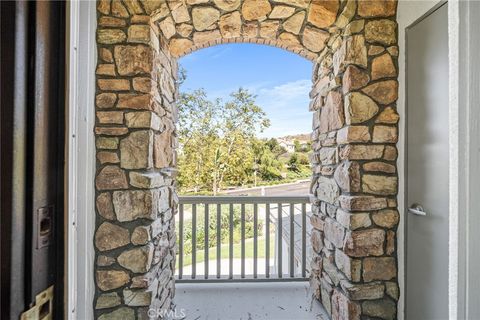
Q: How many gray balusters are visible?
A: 11